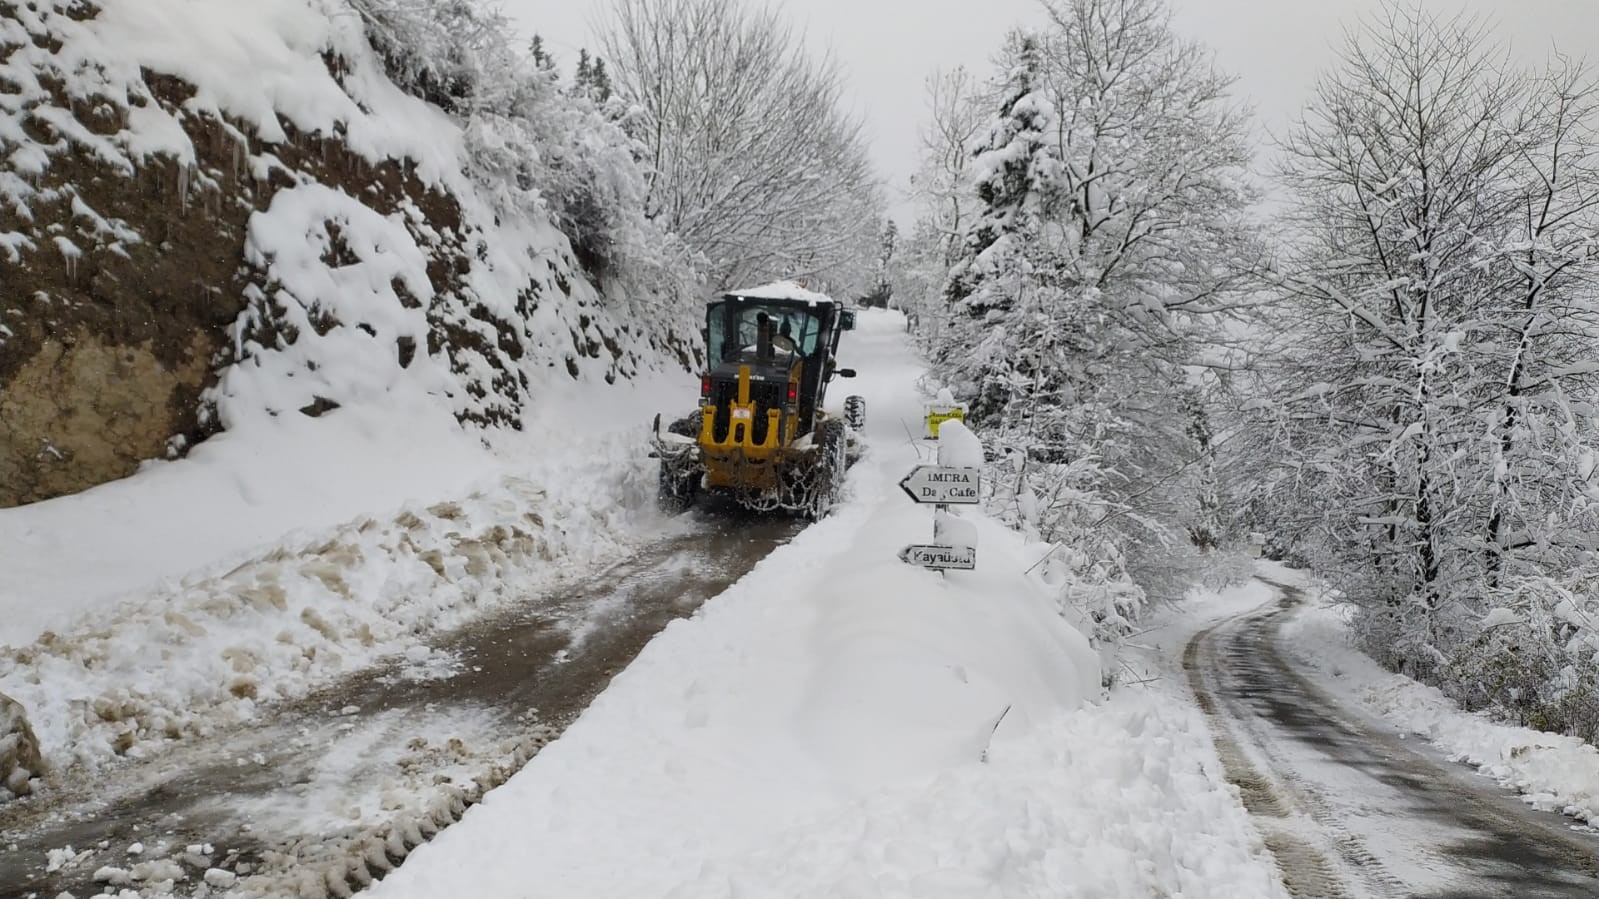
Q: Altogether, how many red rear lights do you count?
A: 2